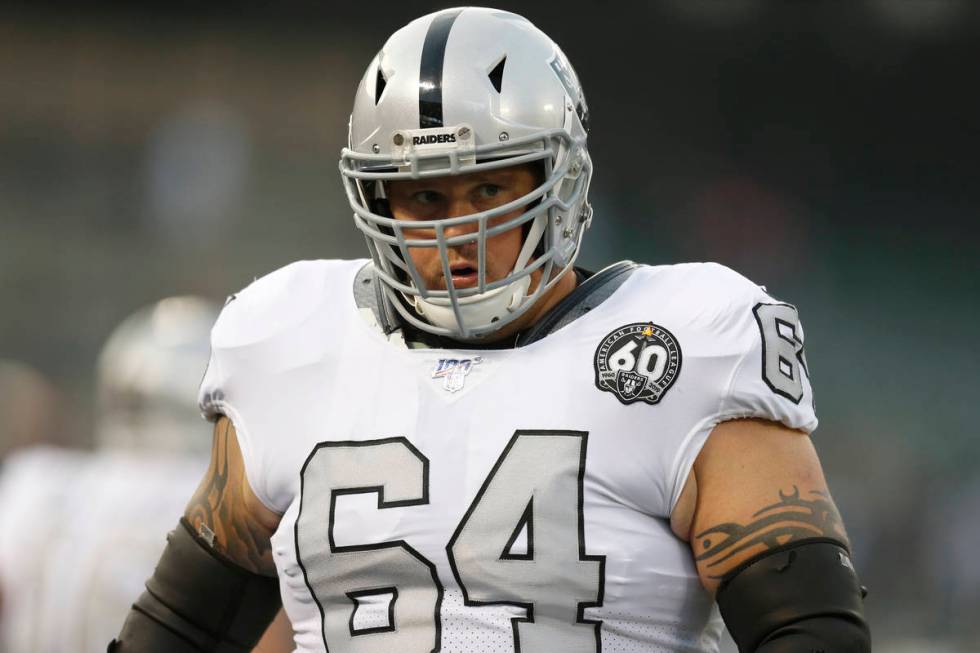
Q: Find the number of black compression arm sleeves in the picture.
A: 2